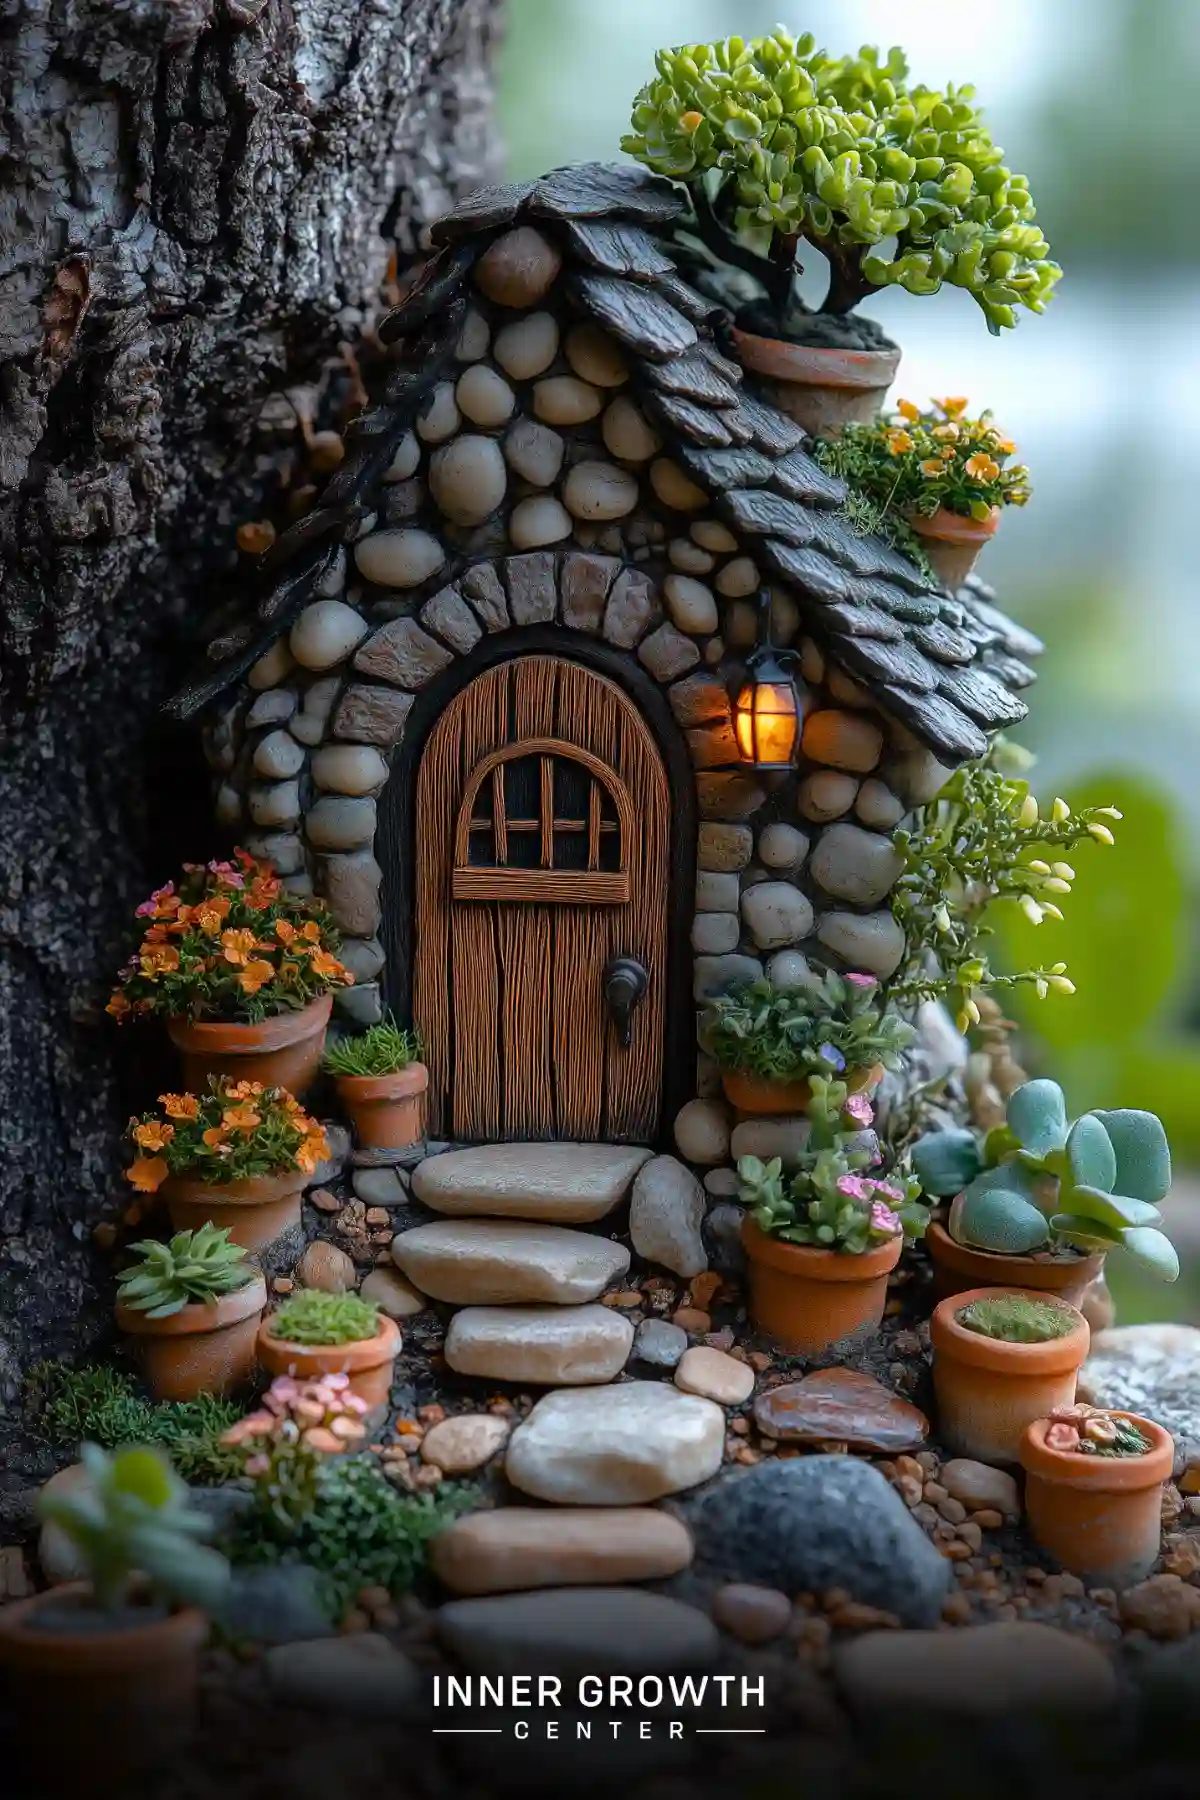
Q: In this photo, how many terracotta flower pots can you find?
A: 13